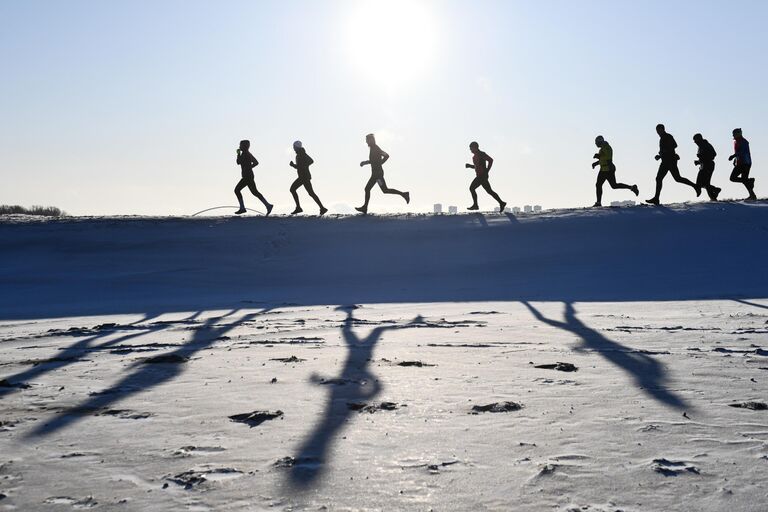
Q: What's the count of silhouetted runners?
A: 8